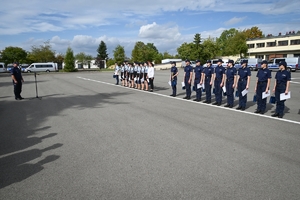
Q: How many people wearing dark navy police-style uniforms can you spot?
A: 10